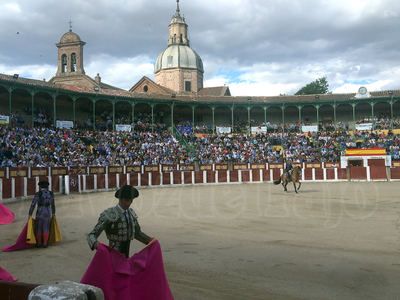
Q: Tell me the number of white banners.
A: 7